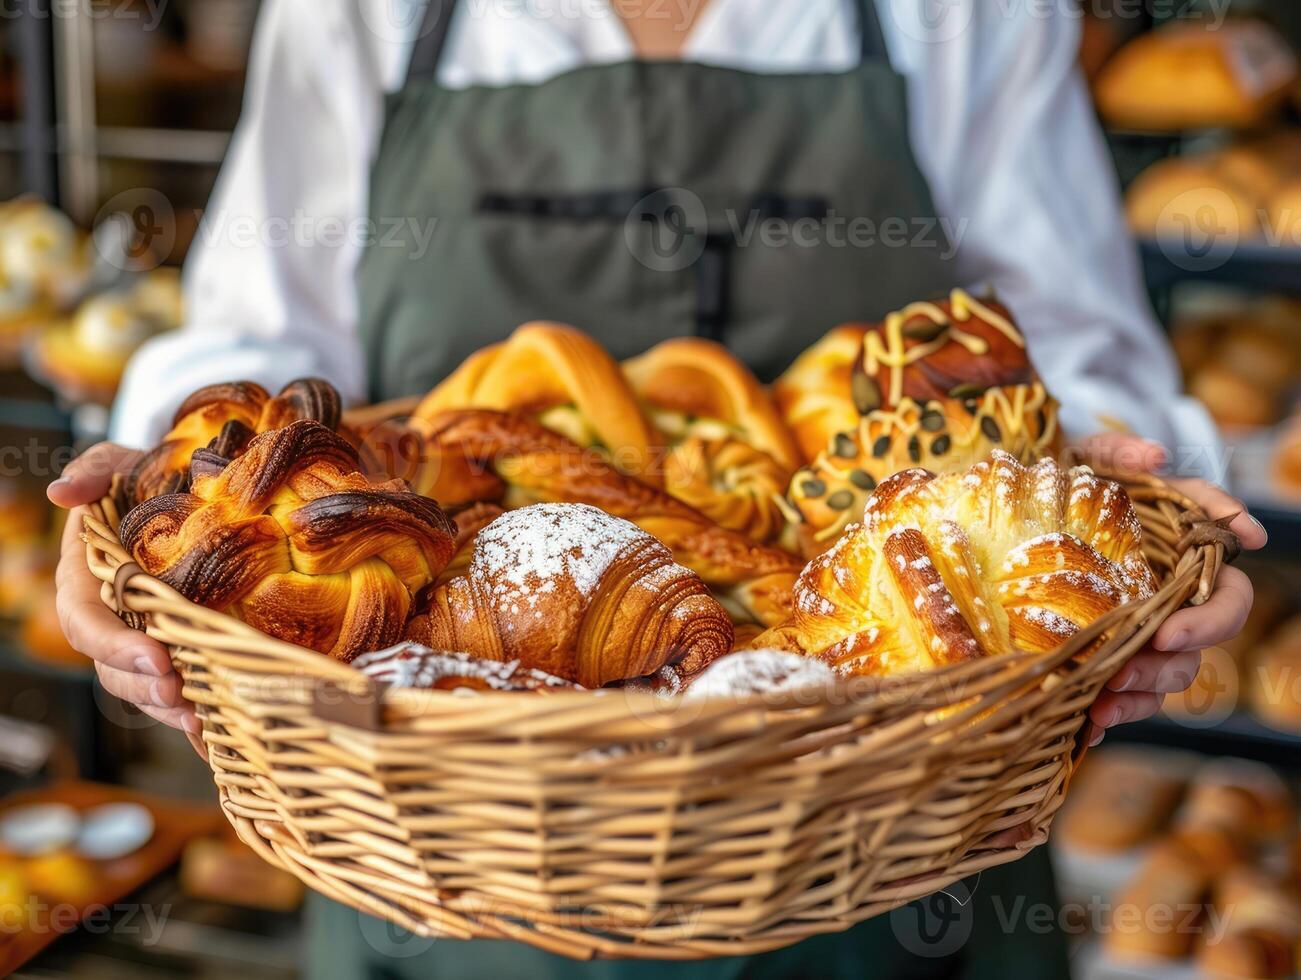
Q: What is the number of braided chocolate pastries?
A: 2